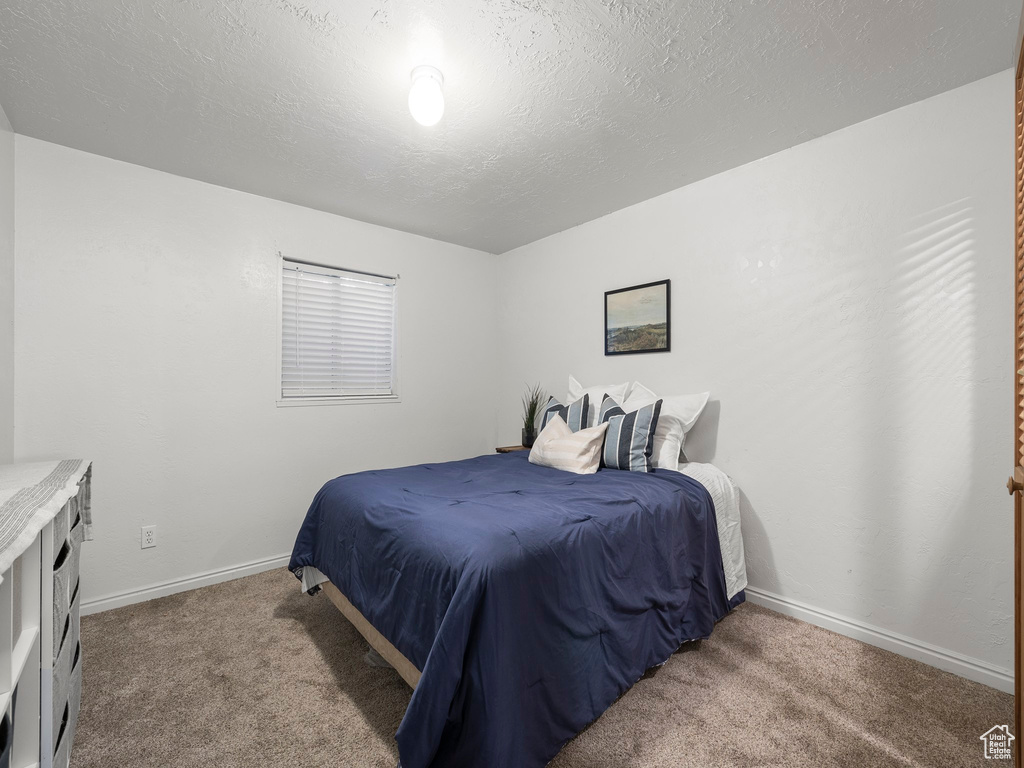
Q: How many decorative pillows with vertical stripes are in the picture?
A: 2